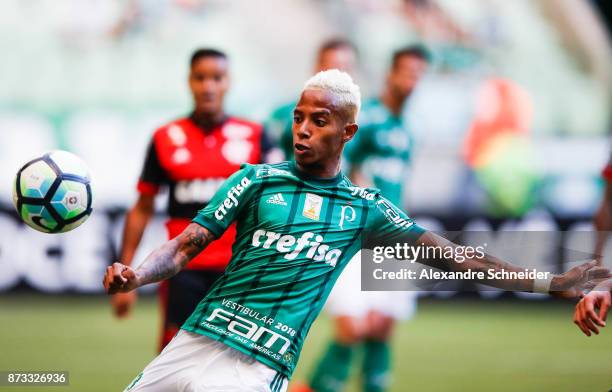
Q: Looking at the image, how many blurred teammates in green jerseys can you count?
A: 2